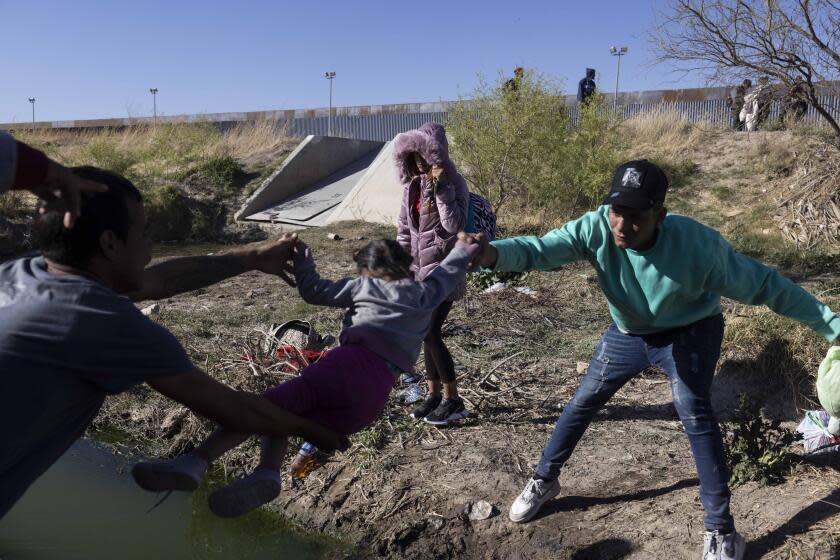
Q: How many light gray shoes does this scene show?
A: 2